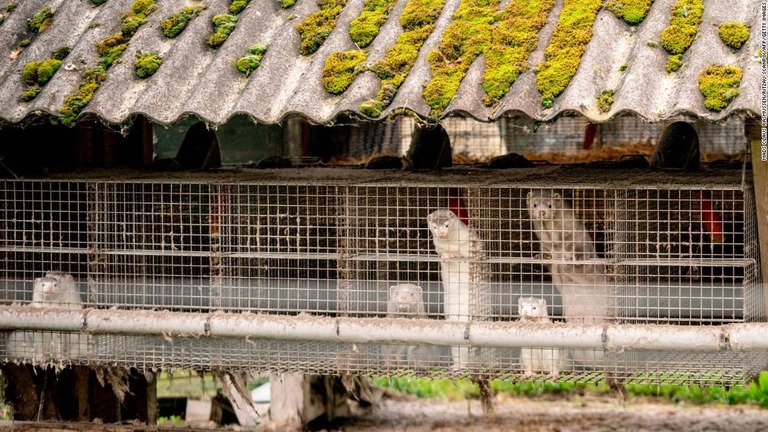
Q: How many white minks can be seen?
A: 5